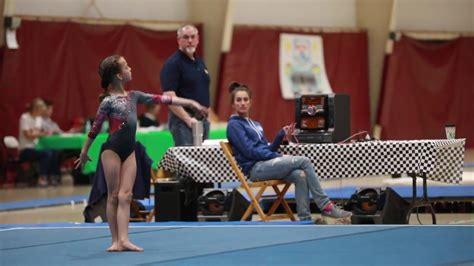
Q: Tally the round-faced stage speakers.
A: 2